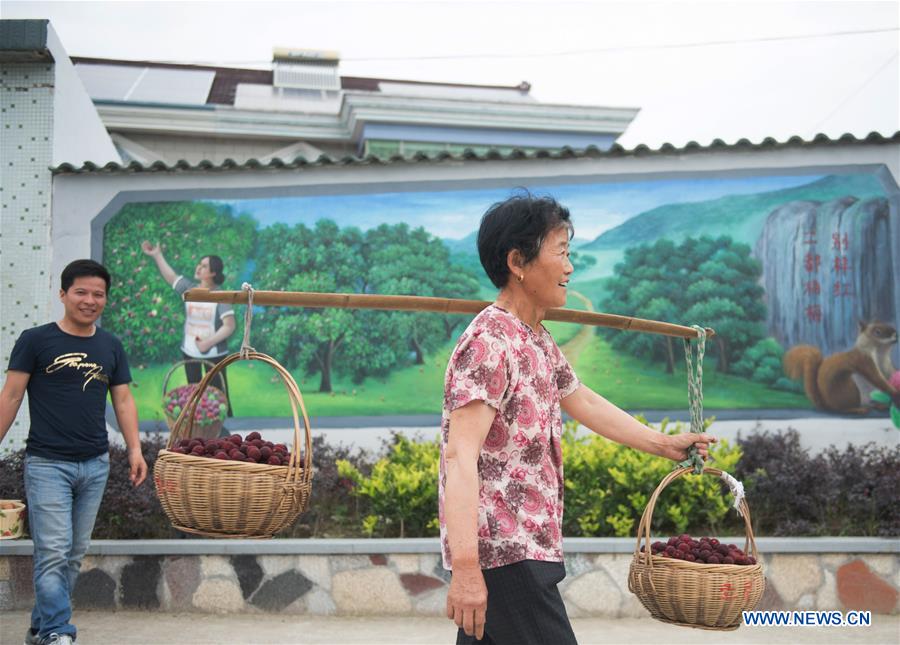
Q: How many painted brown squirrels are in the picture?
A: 1